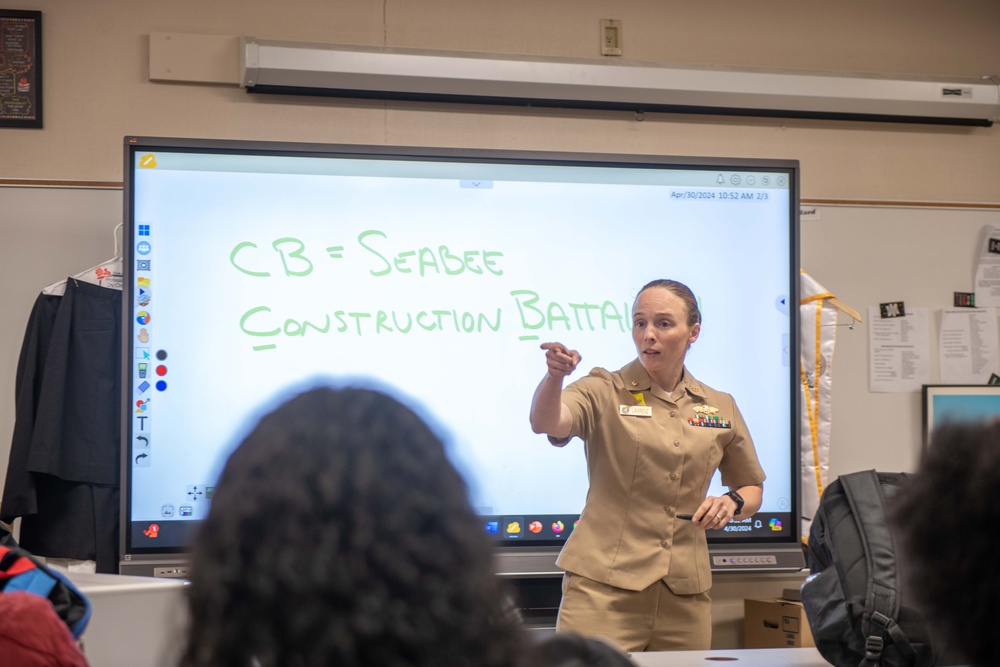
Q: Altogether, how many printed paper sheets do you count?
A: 3